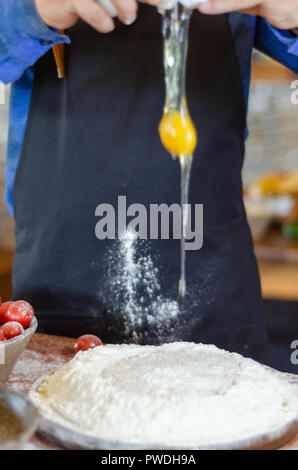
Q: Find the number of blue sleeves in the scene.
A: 2